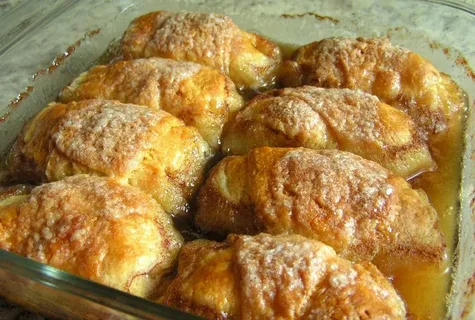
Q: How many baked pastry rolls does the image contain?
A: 8